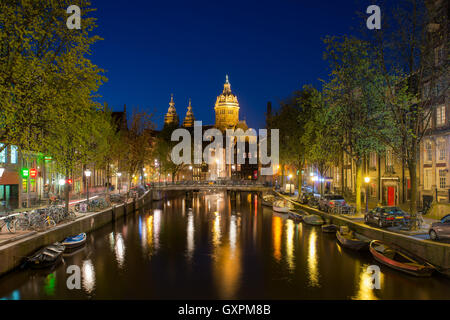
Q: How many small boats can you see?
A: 9